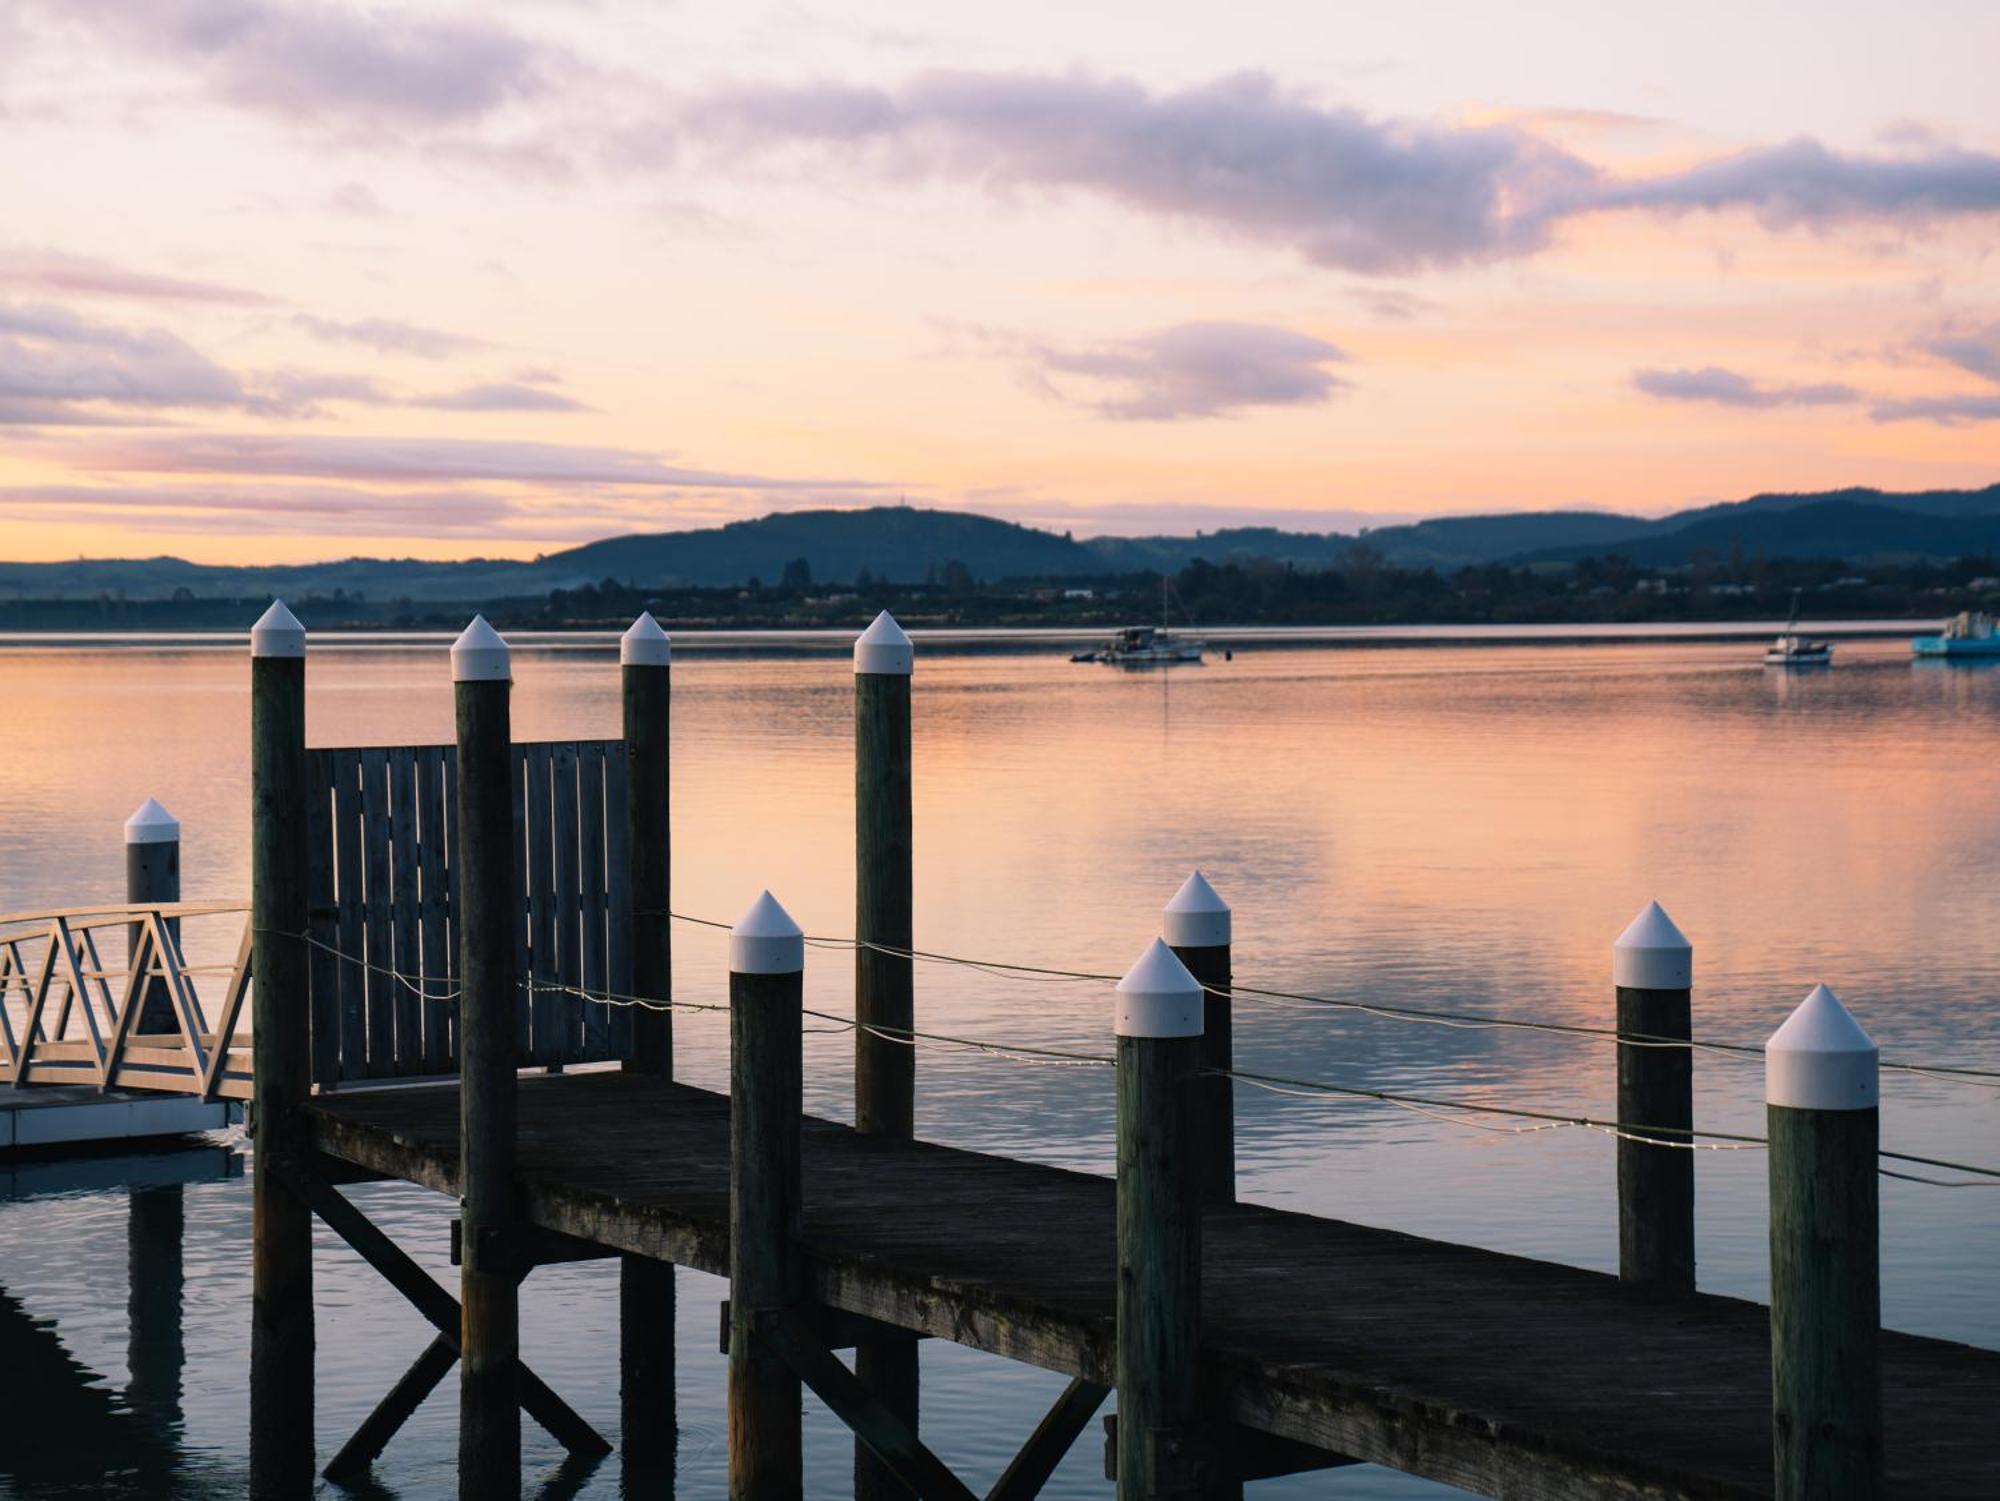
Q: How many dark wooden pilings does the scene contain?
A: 10